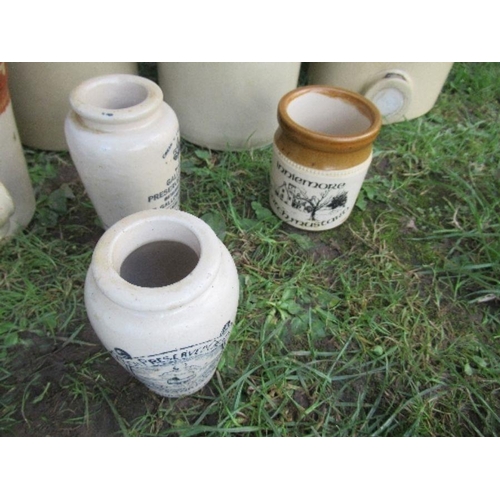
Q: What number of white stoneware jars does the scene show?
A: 2